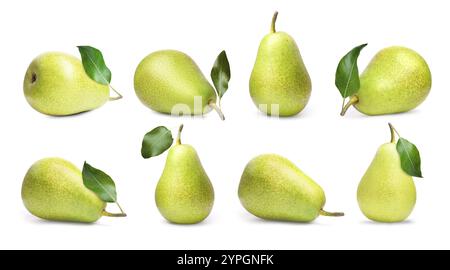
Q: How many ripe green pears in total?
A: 8